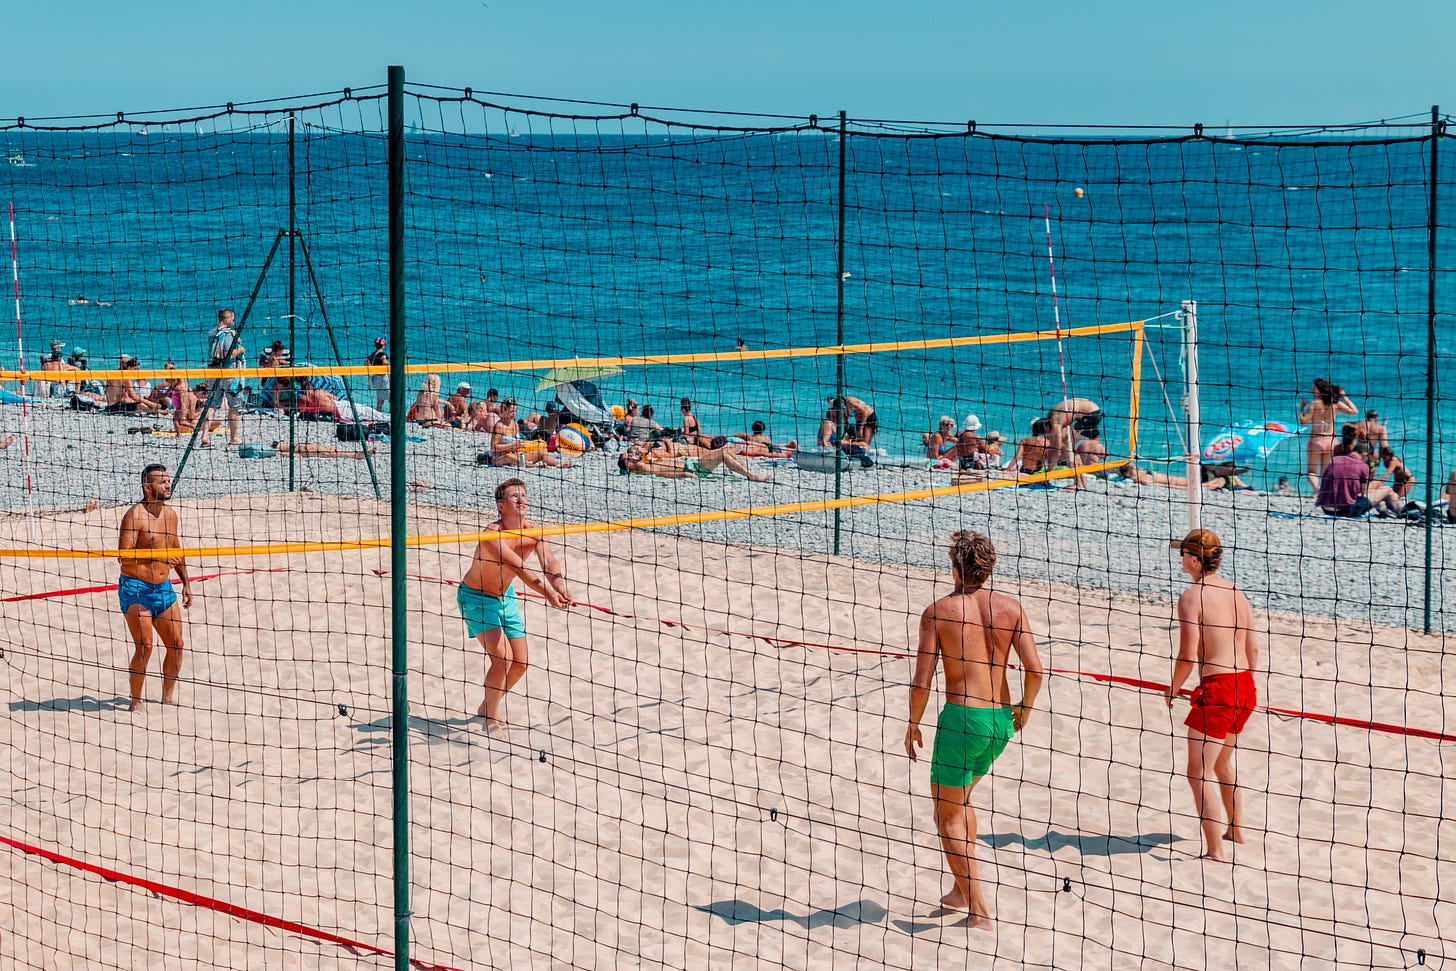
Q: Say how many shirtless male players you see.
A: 4